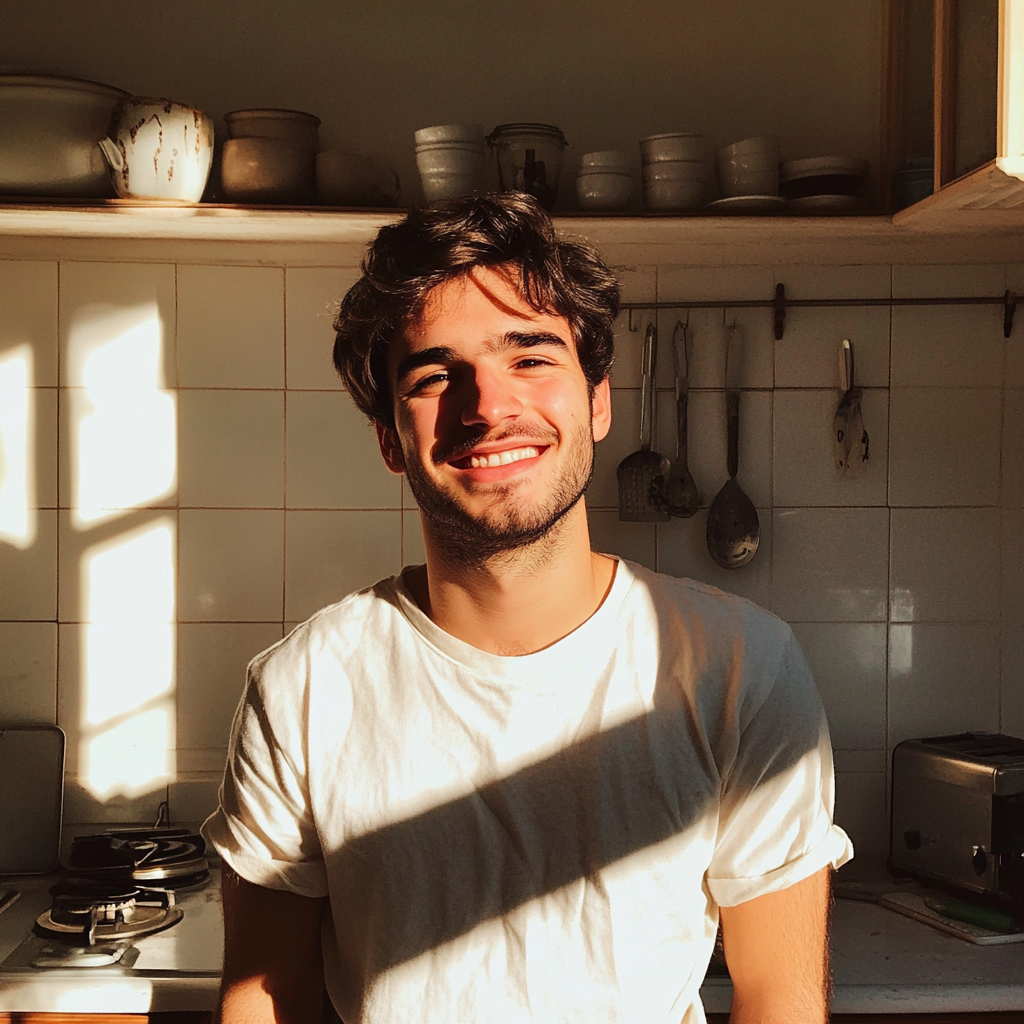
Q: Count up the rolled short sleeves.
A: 2